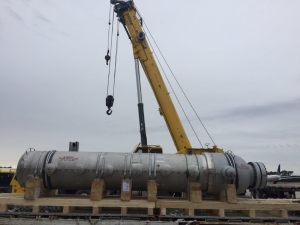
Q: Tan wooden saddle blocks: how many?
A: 6